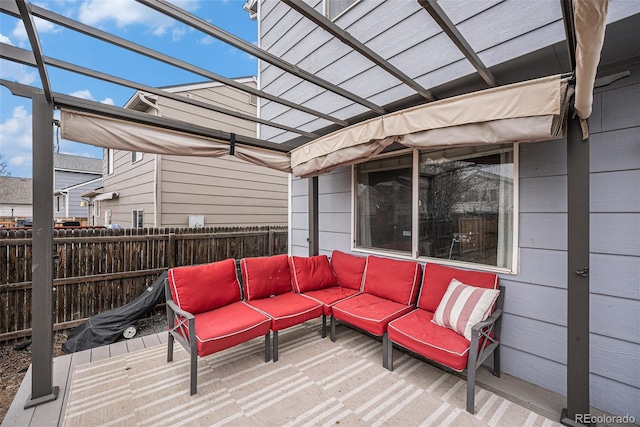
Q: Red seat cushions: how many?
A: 5